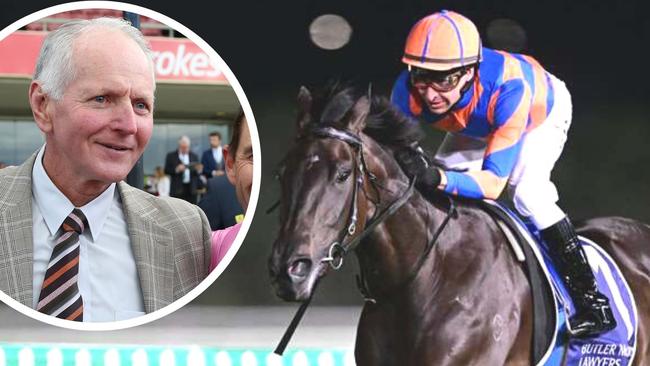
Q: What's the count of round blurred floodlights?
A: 2